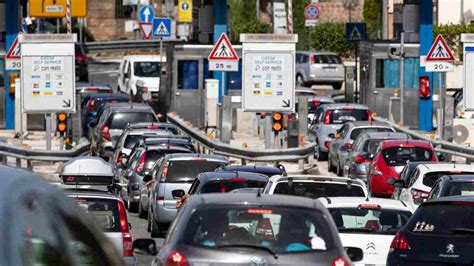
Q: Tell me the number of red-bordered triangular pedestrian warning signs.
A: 3